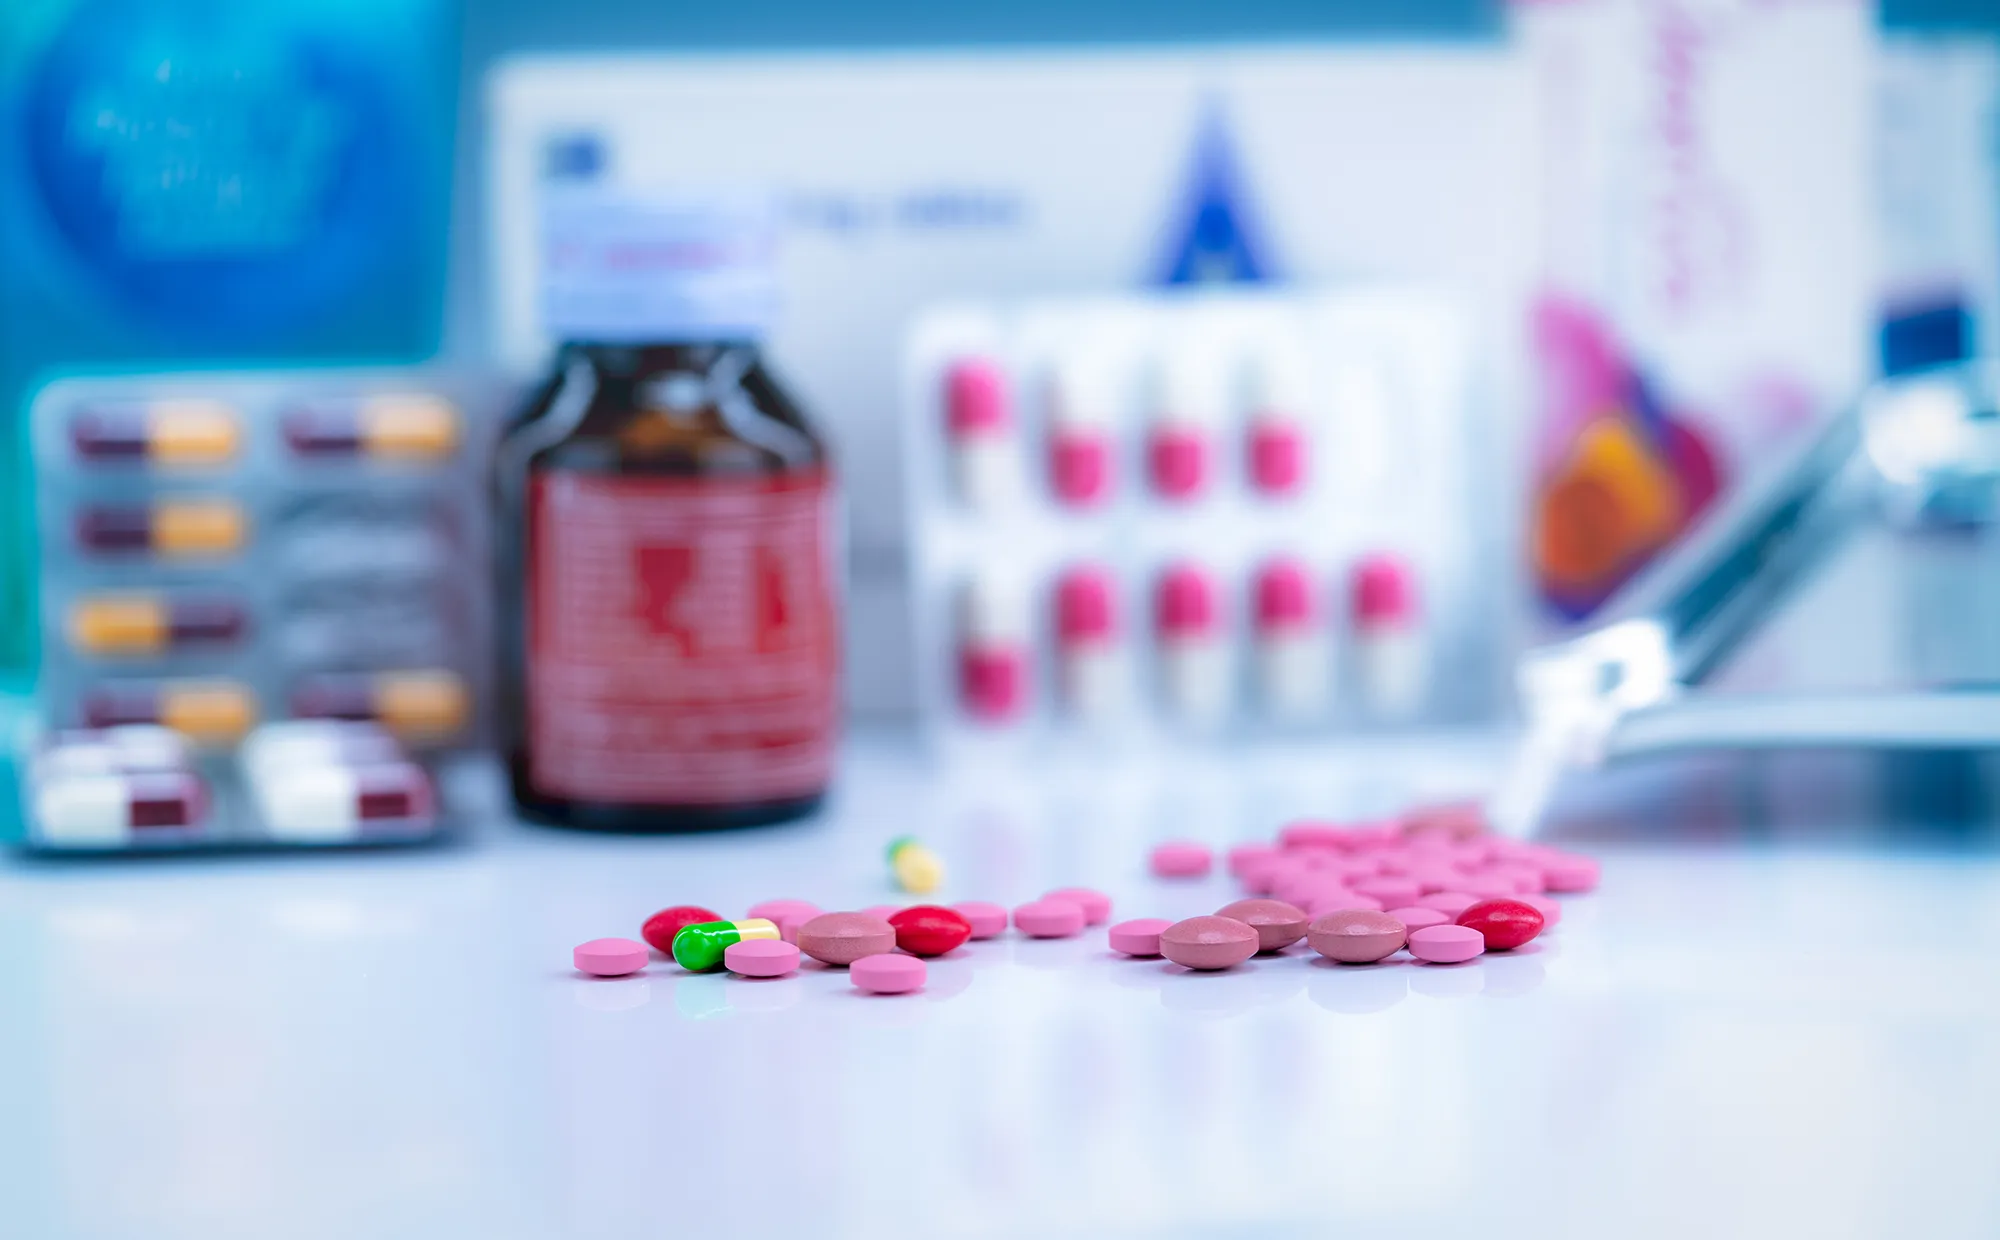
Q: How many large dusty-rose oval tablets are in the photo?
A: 4